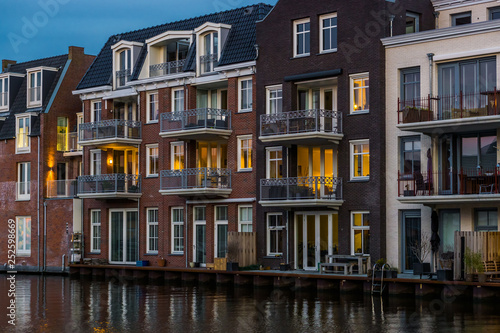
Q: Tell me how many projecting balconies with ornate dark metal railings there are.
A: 6